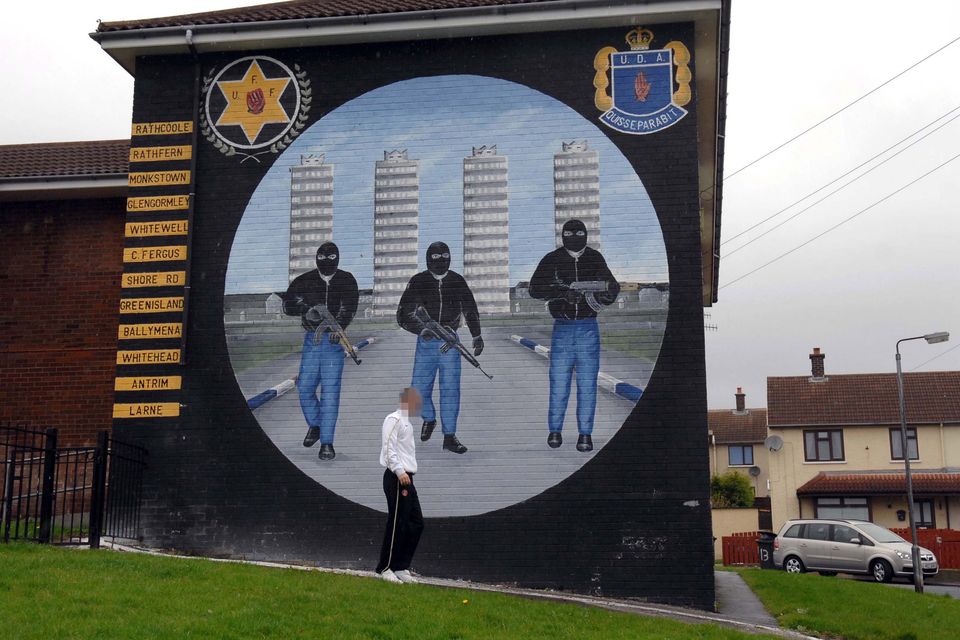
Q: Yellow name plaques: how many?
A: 12